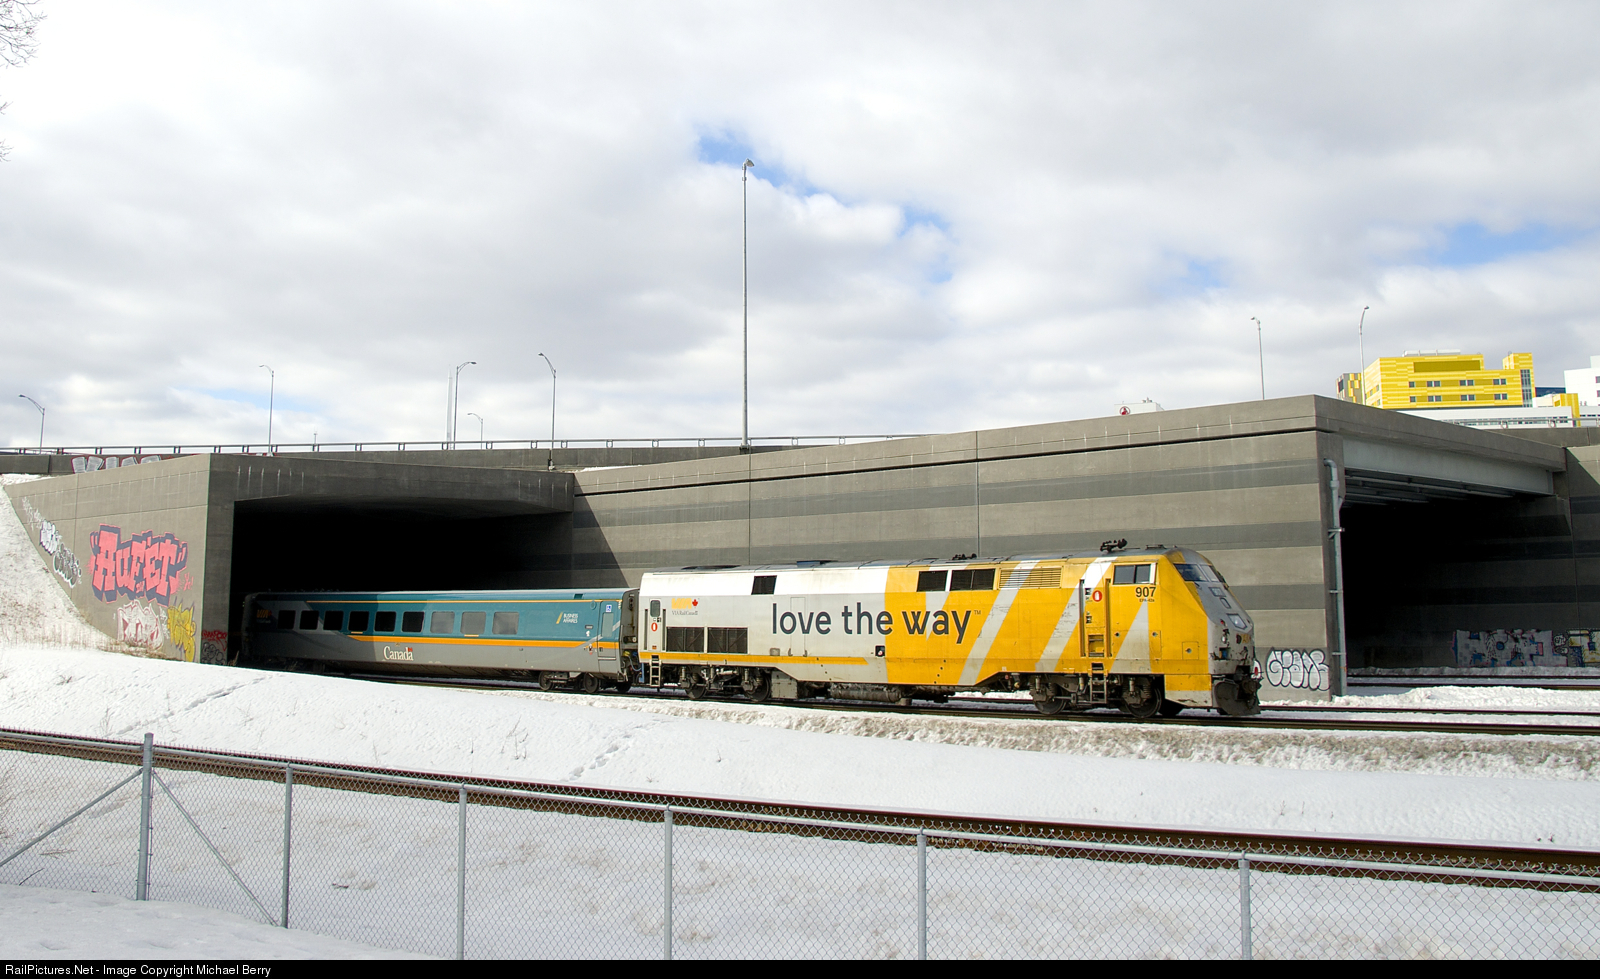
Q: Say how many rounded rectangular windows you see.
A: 9